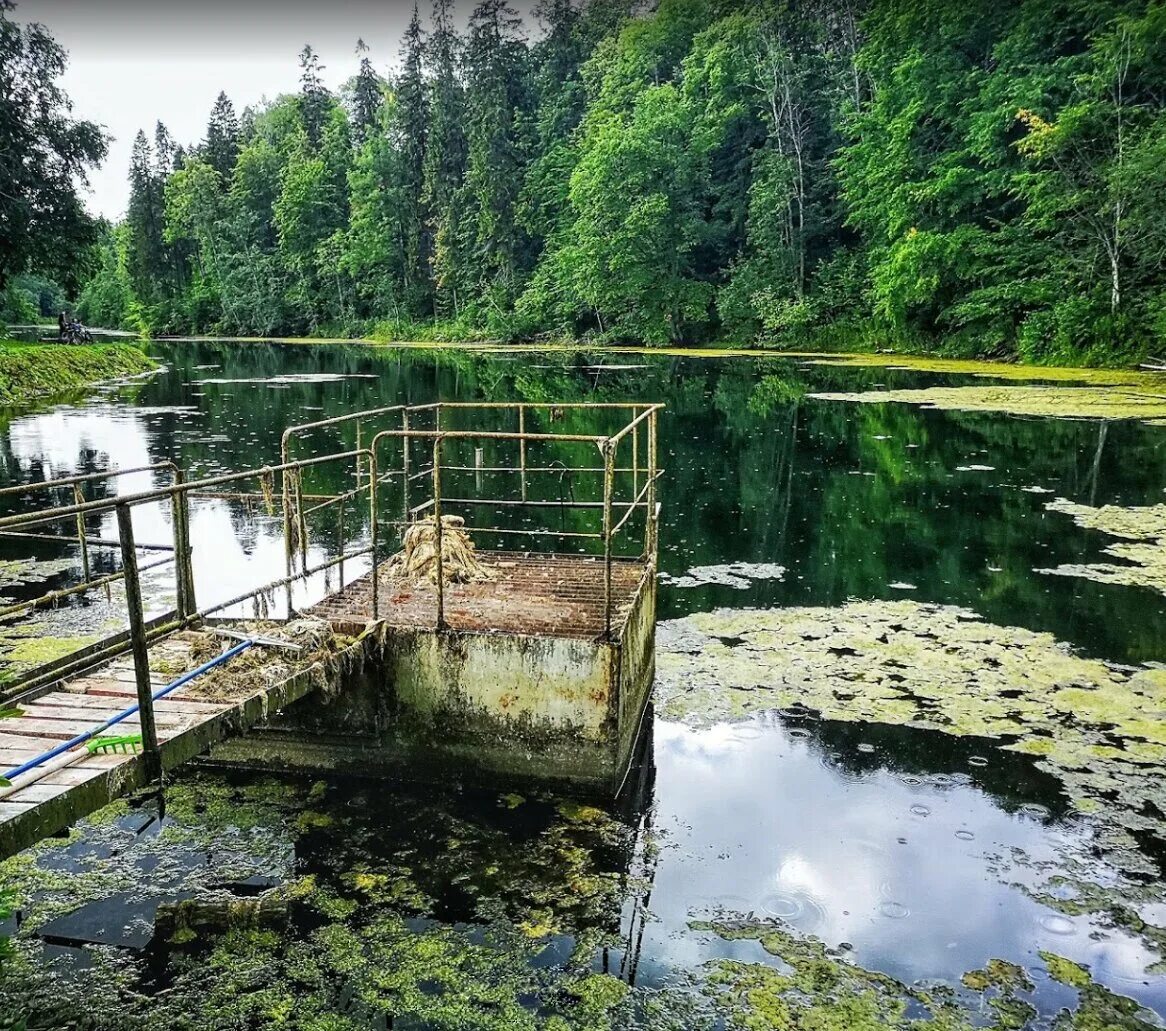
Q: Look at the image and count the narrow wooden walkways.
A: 1